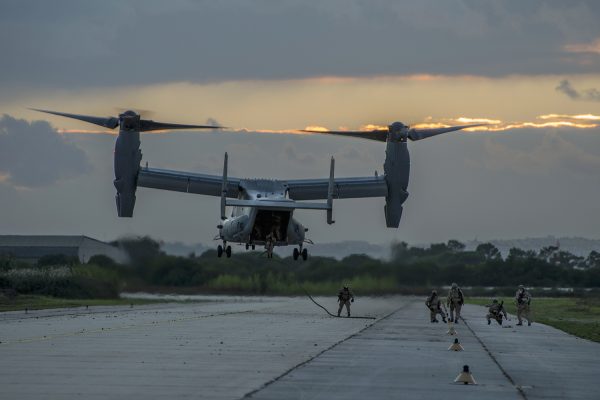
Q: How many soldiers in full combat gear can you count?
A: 5